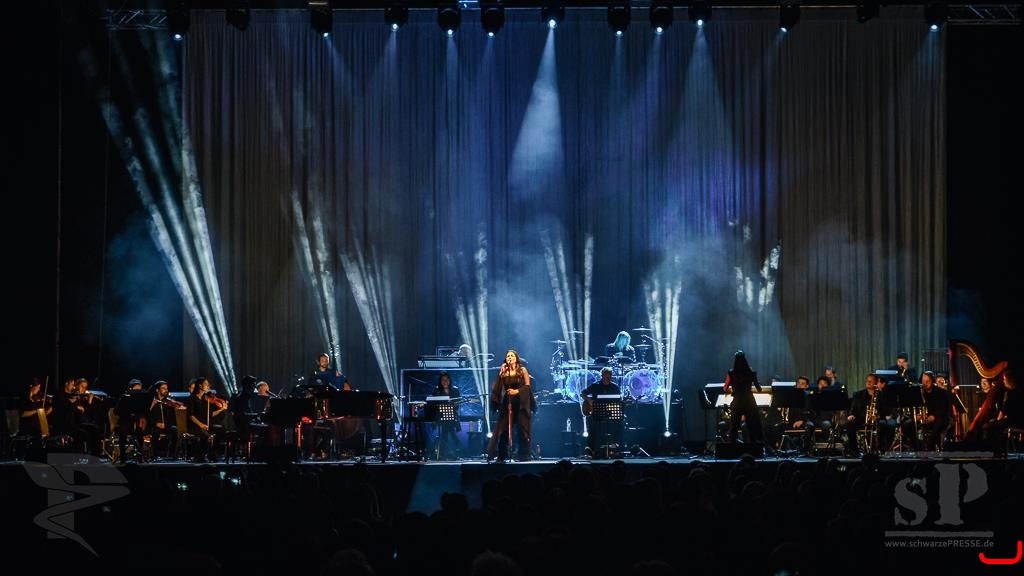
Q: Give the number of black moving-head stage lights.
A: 13